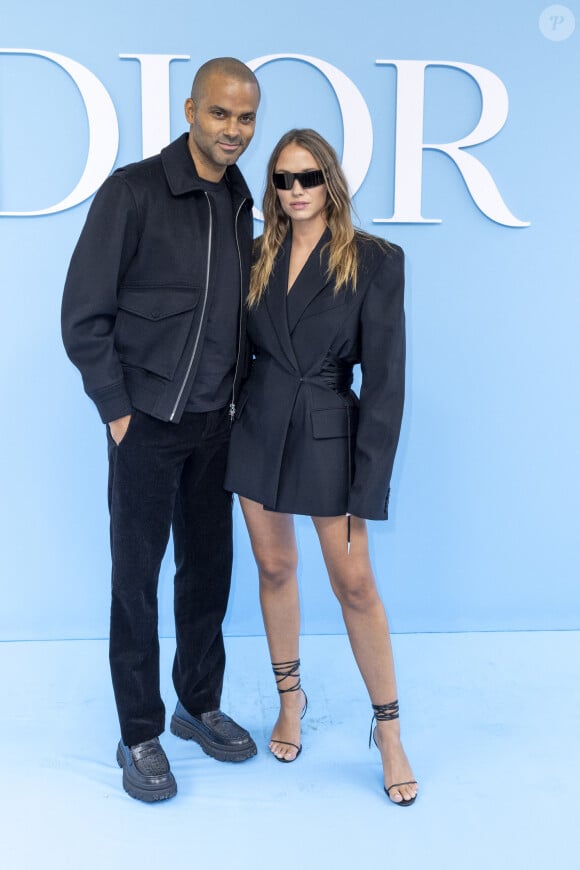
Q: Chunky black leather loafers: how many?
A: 2